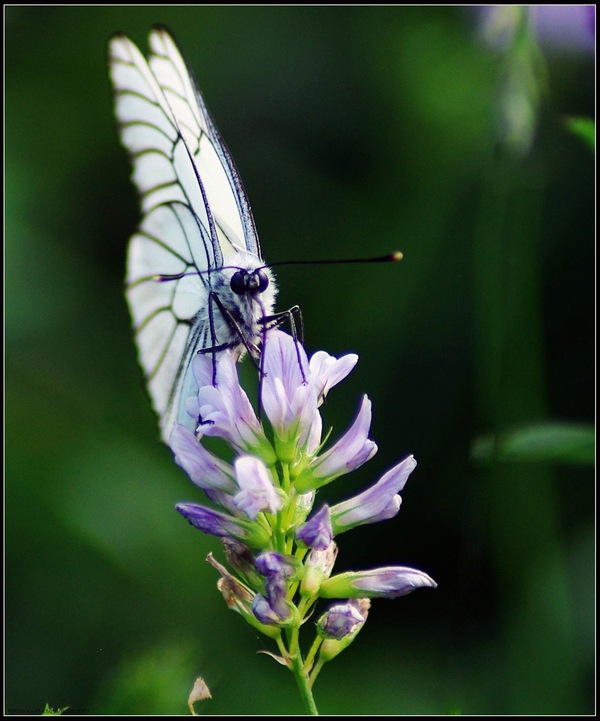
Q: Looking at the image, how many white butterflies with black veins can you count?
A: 1